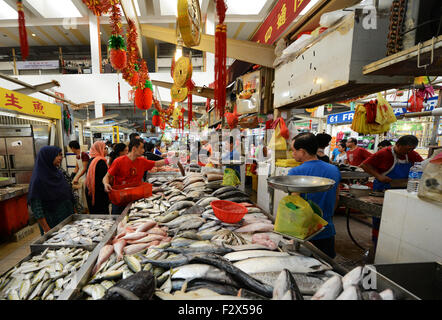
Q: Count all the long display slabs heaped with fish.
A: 1